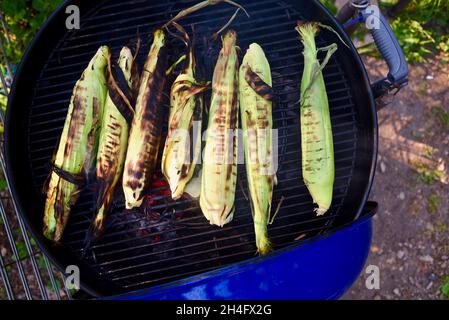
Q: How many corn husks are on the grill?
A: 7